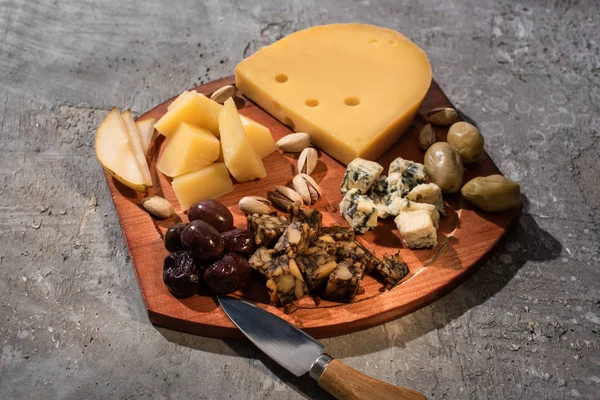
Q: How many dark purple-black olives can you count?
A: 6